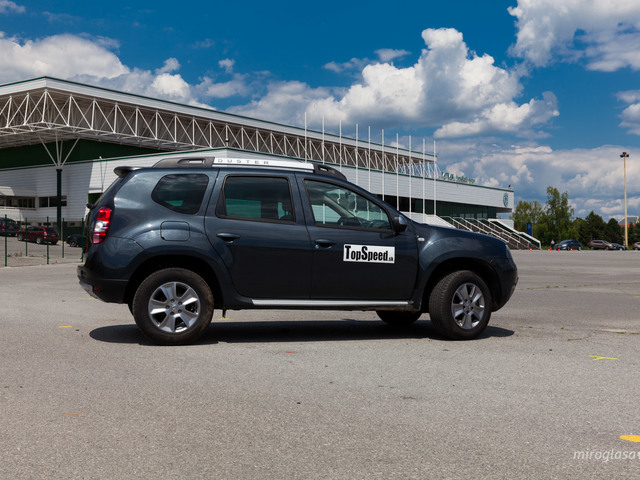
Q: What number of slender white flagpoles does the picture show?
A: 10